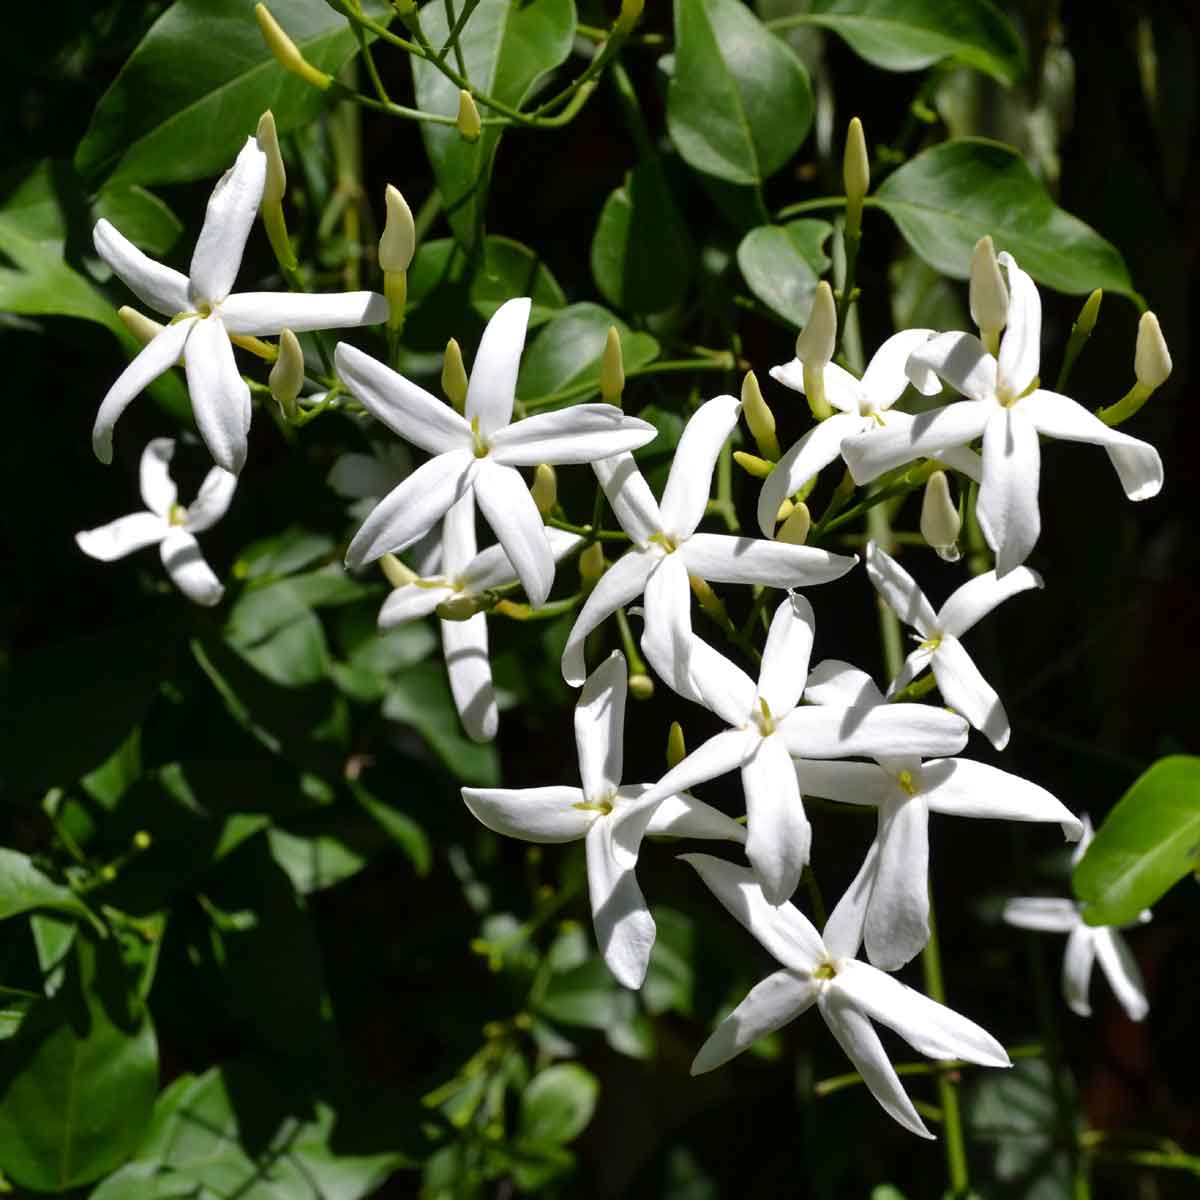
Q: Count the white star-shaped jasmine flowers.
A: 13